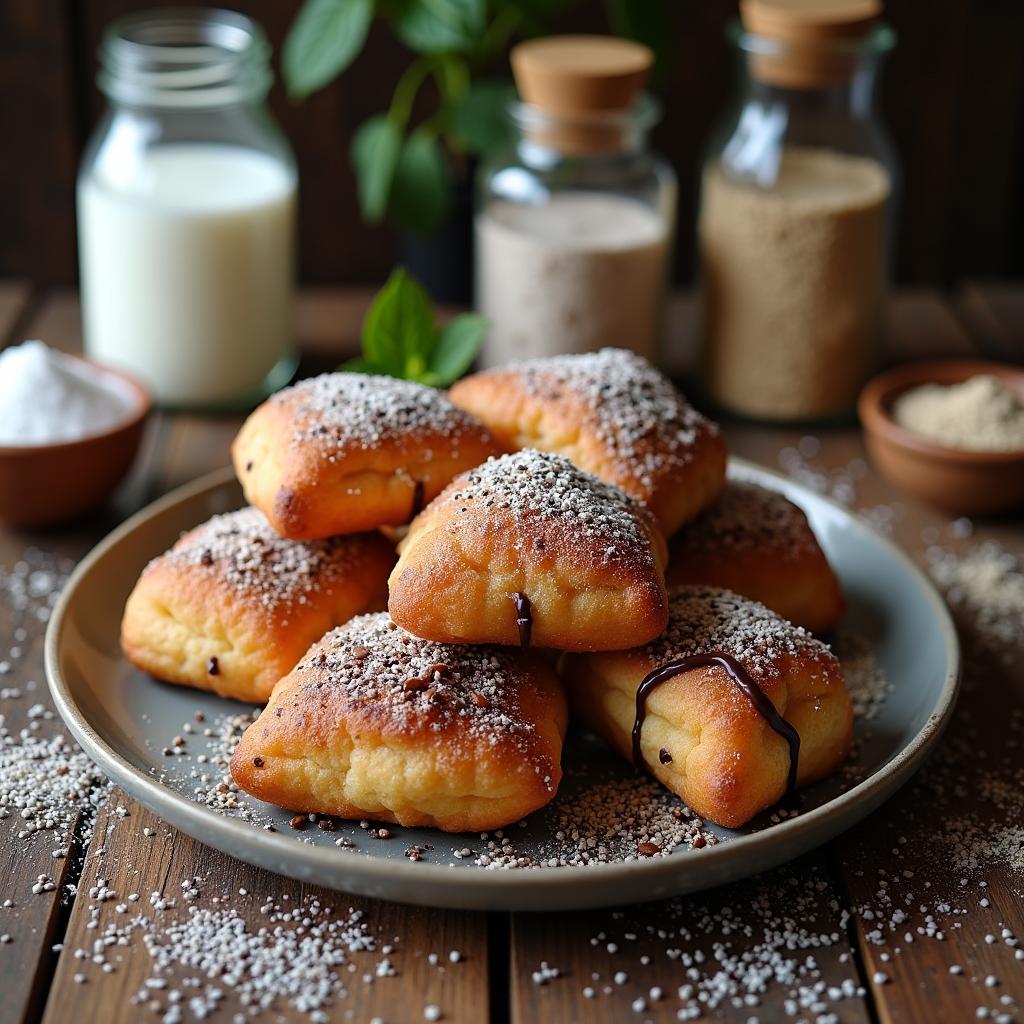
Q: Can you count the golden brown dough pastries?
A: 7